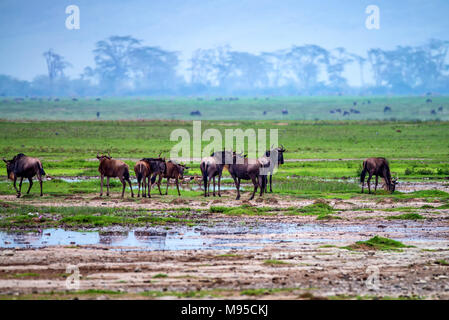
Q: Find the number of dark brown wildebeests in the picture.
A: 8